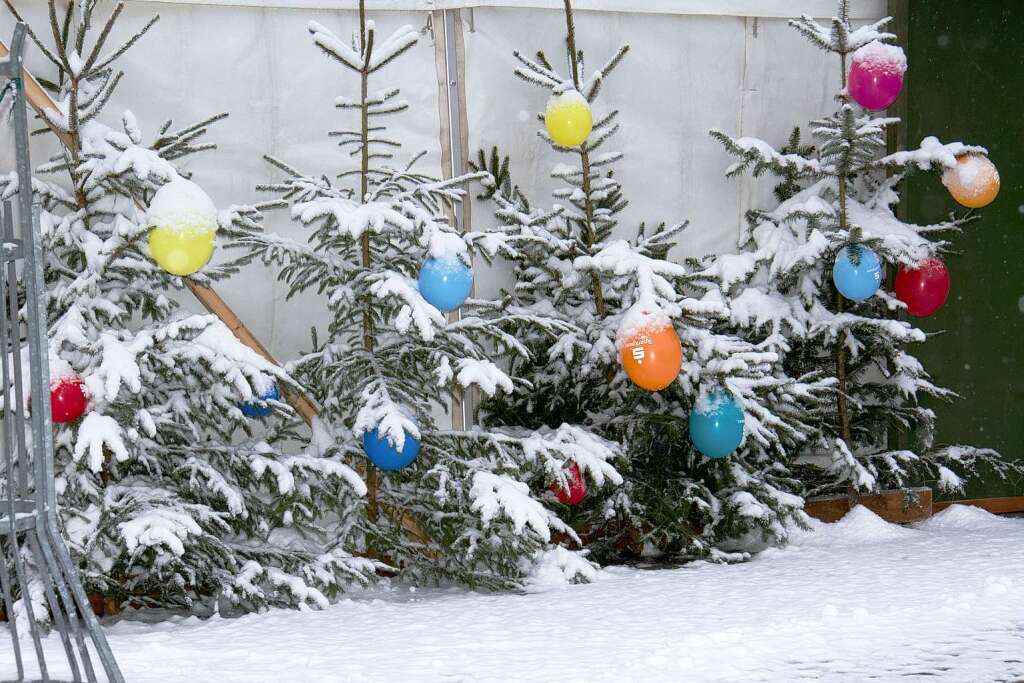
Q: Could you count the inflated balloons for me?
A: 13